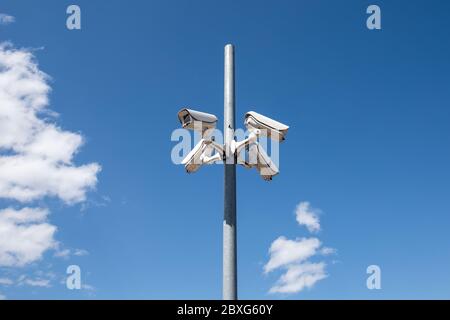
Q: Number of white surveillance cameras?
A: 4